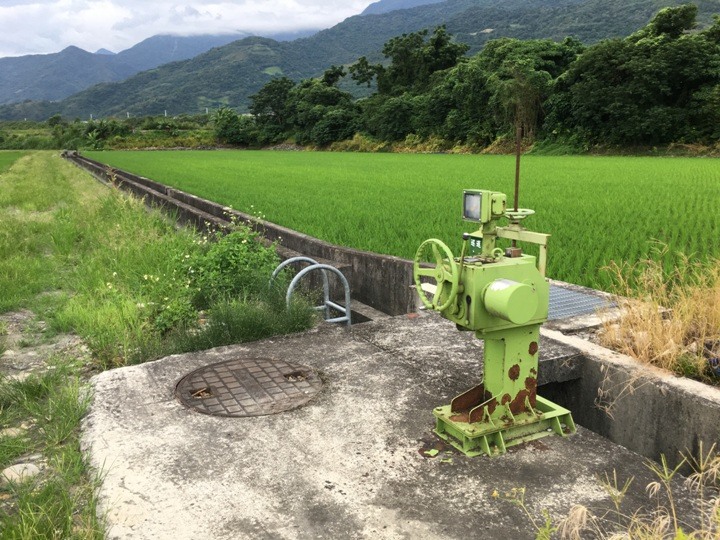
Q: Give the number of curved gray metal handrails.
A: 2